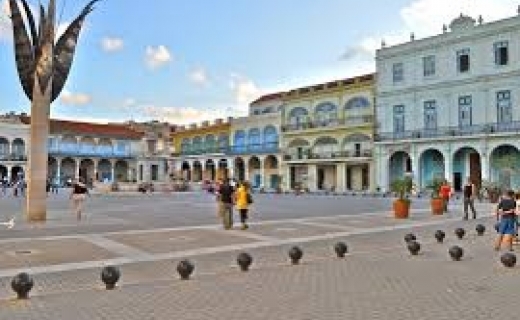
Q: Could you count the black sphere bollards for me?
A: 13